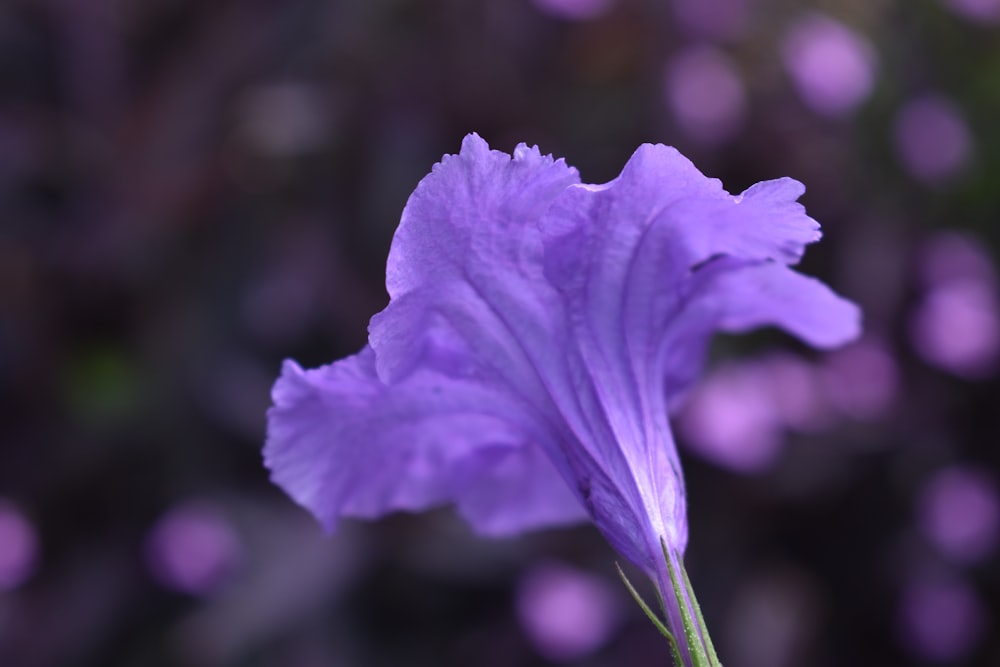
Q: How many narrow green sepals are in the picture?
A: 3